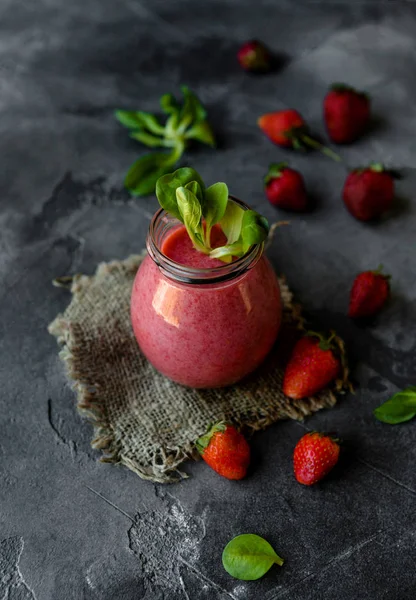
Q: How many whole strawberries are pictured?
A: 9